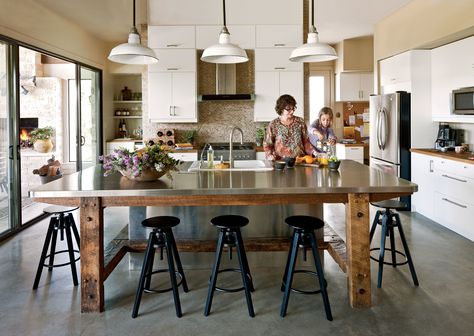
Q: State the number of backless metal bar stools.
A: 5